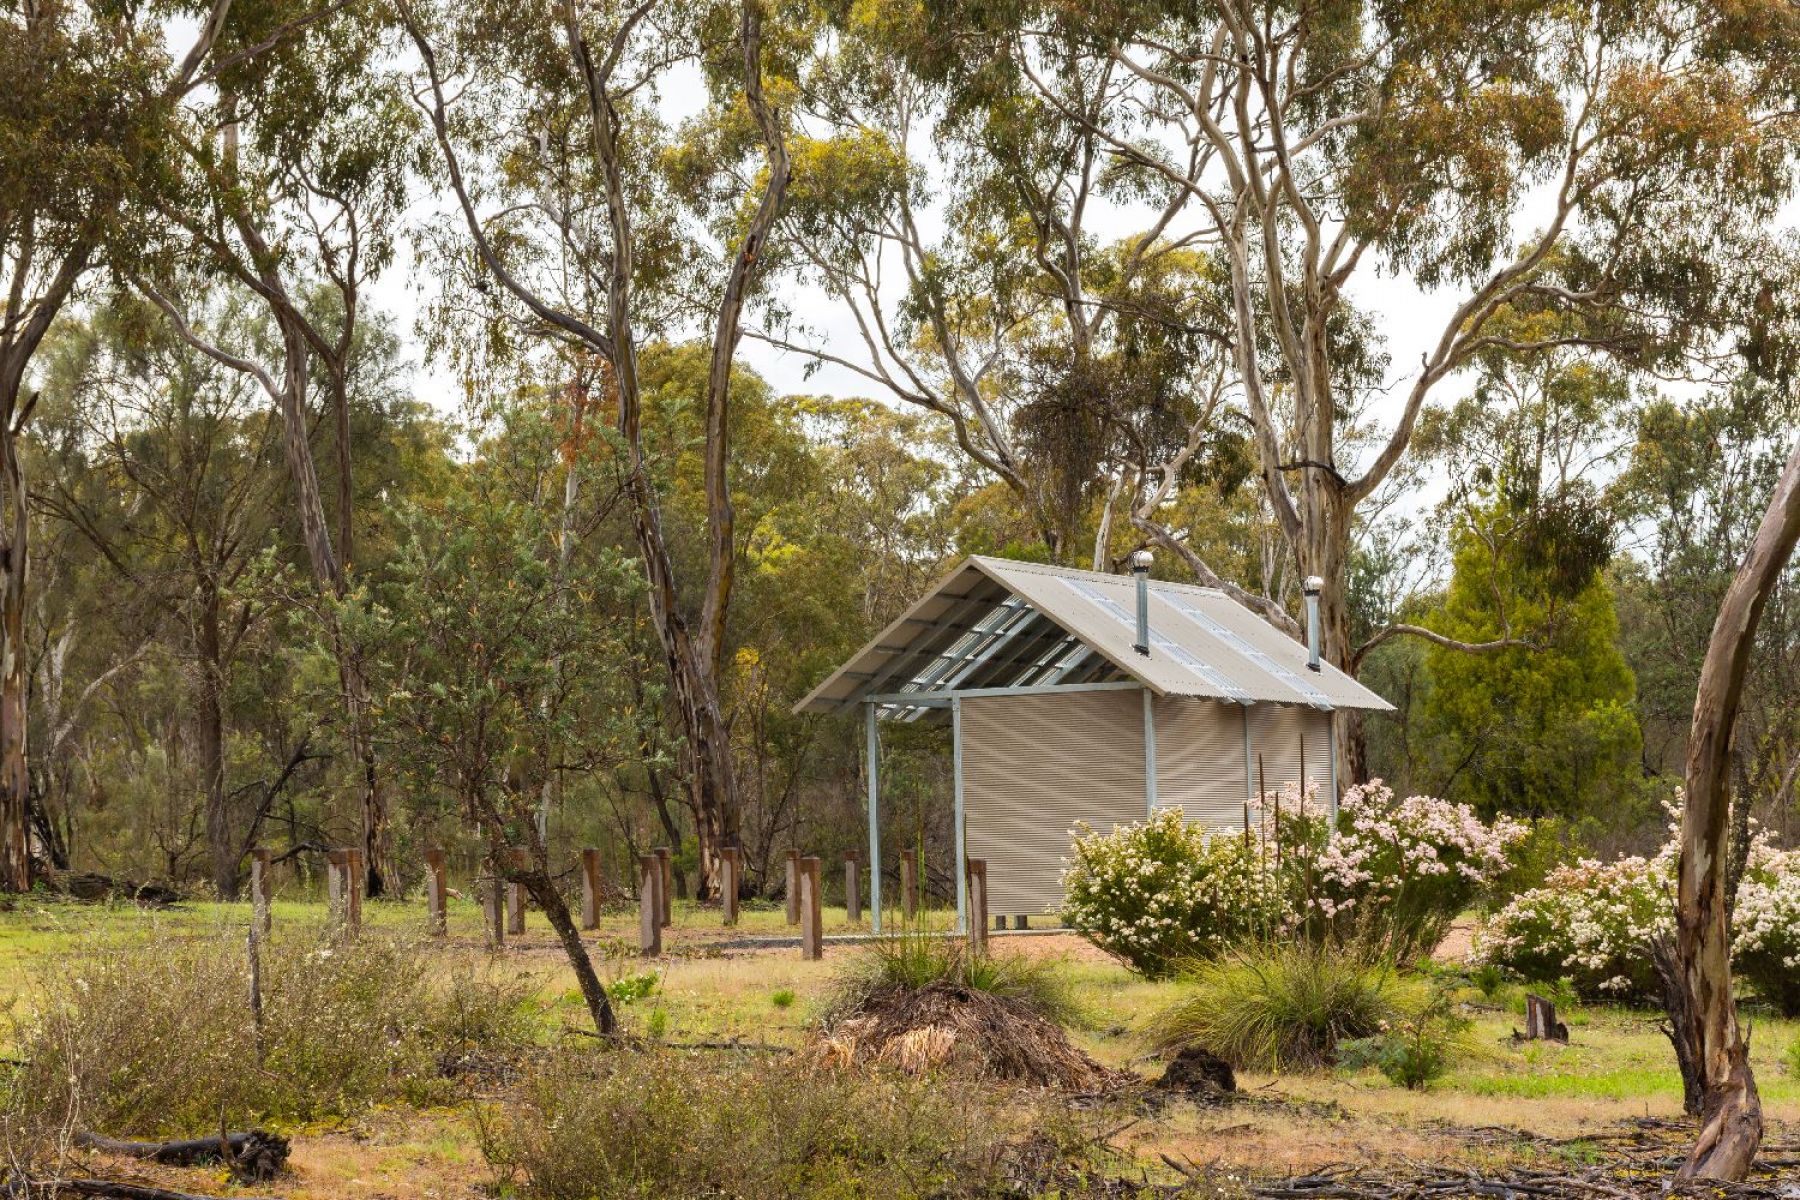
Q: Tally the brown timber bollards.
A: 15